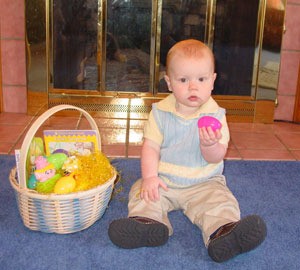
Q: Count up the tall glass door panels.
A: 4